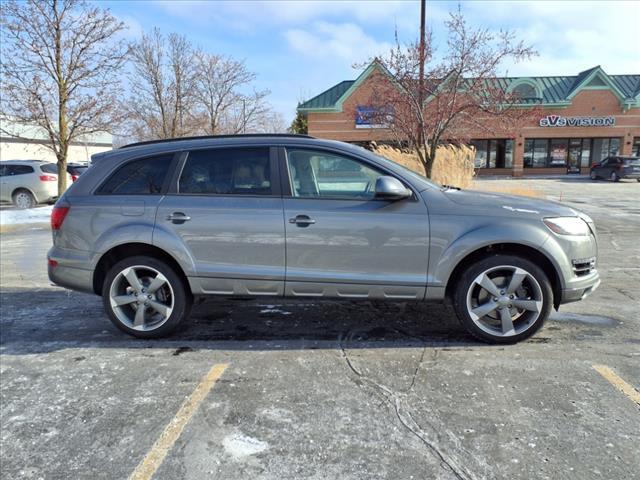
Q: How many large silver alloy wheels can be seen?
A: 2